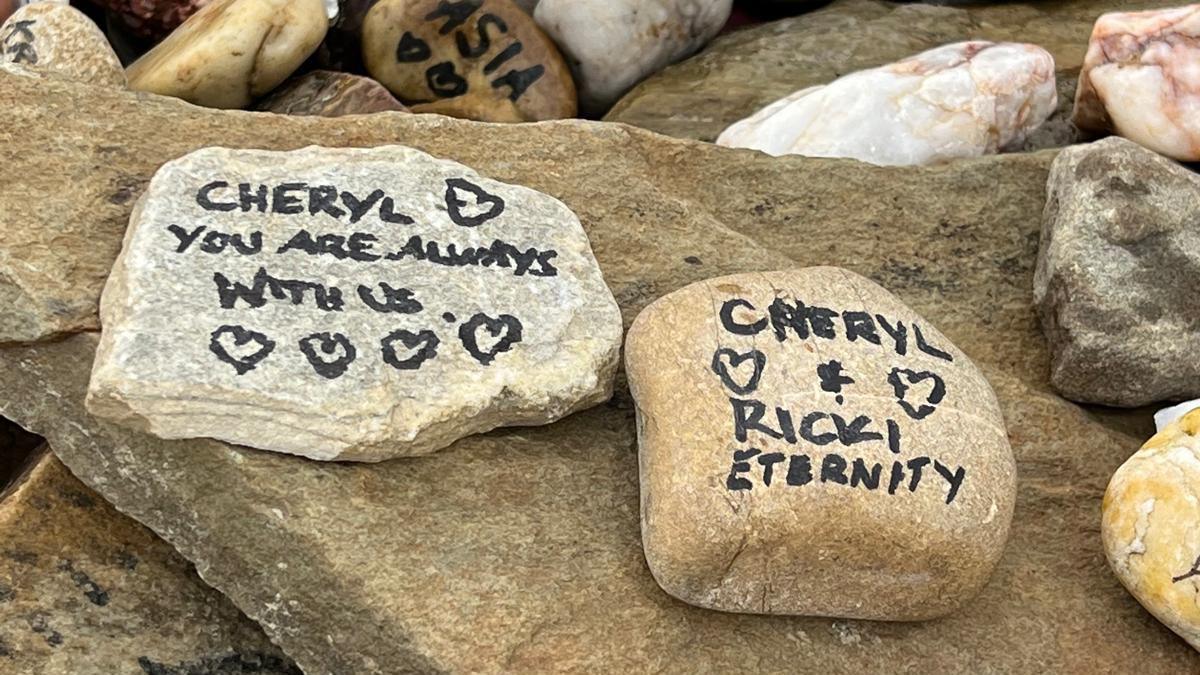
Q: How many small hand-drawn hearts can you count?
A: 9